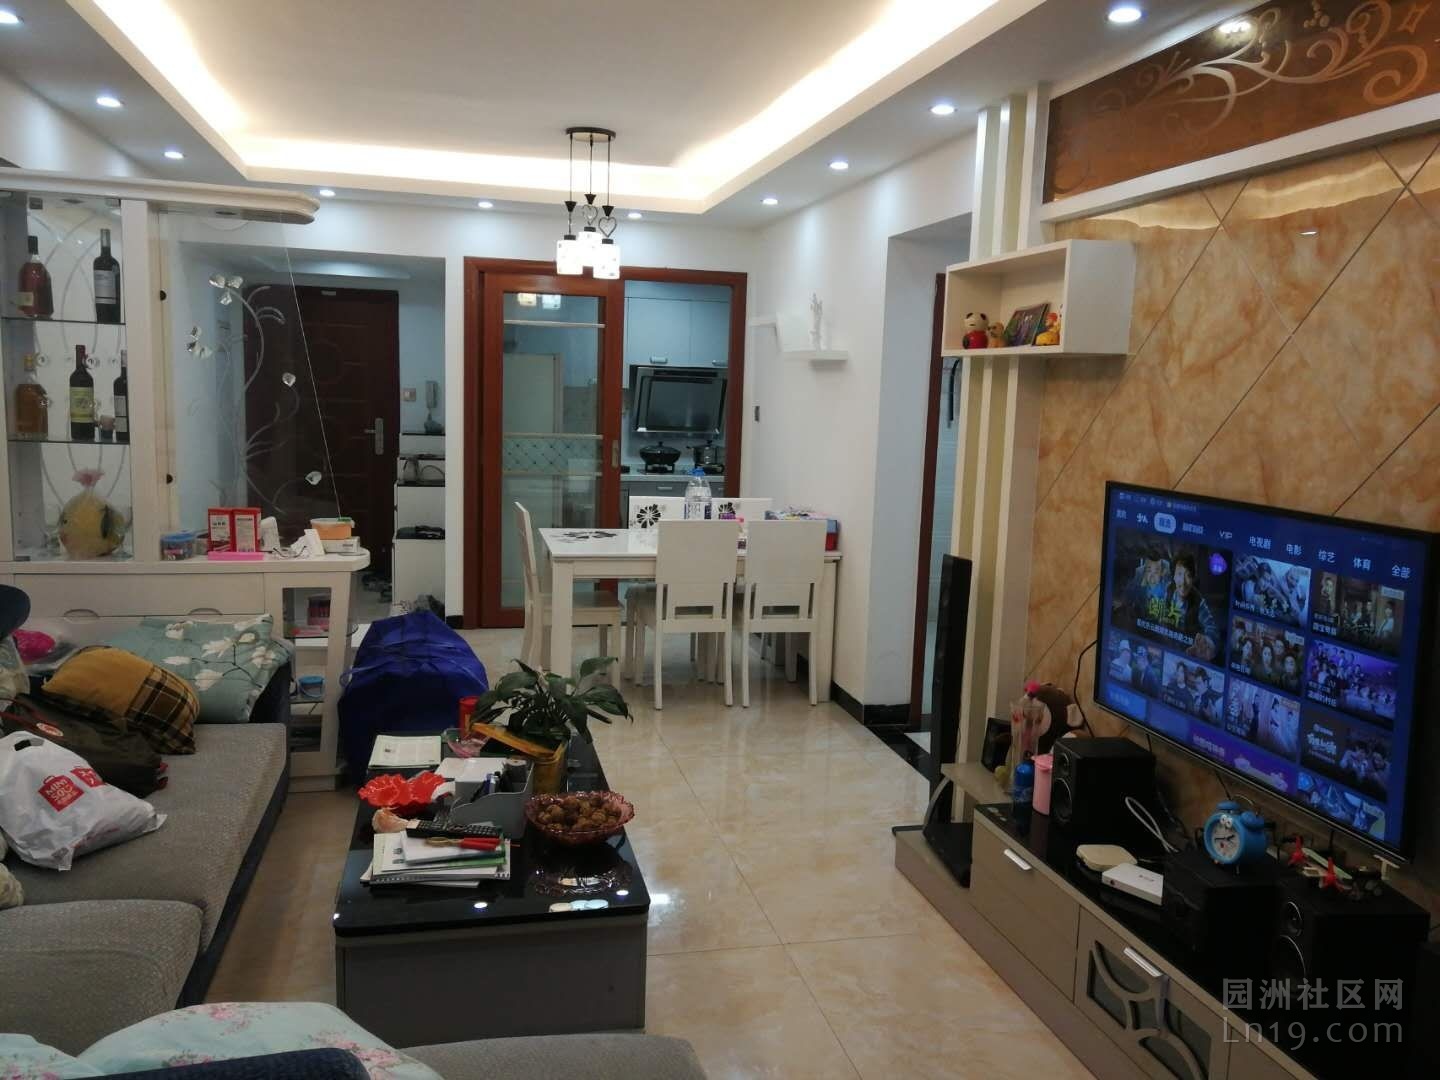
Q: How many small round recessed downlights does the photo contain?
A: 10